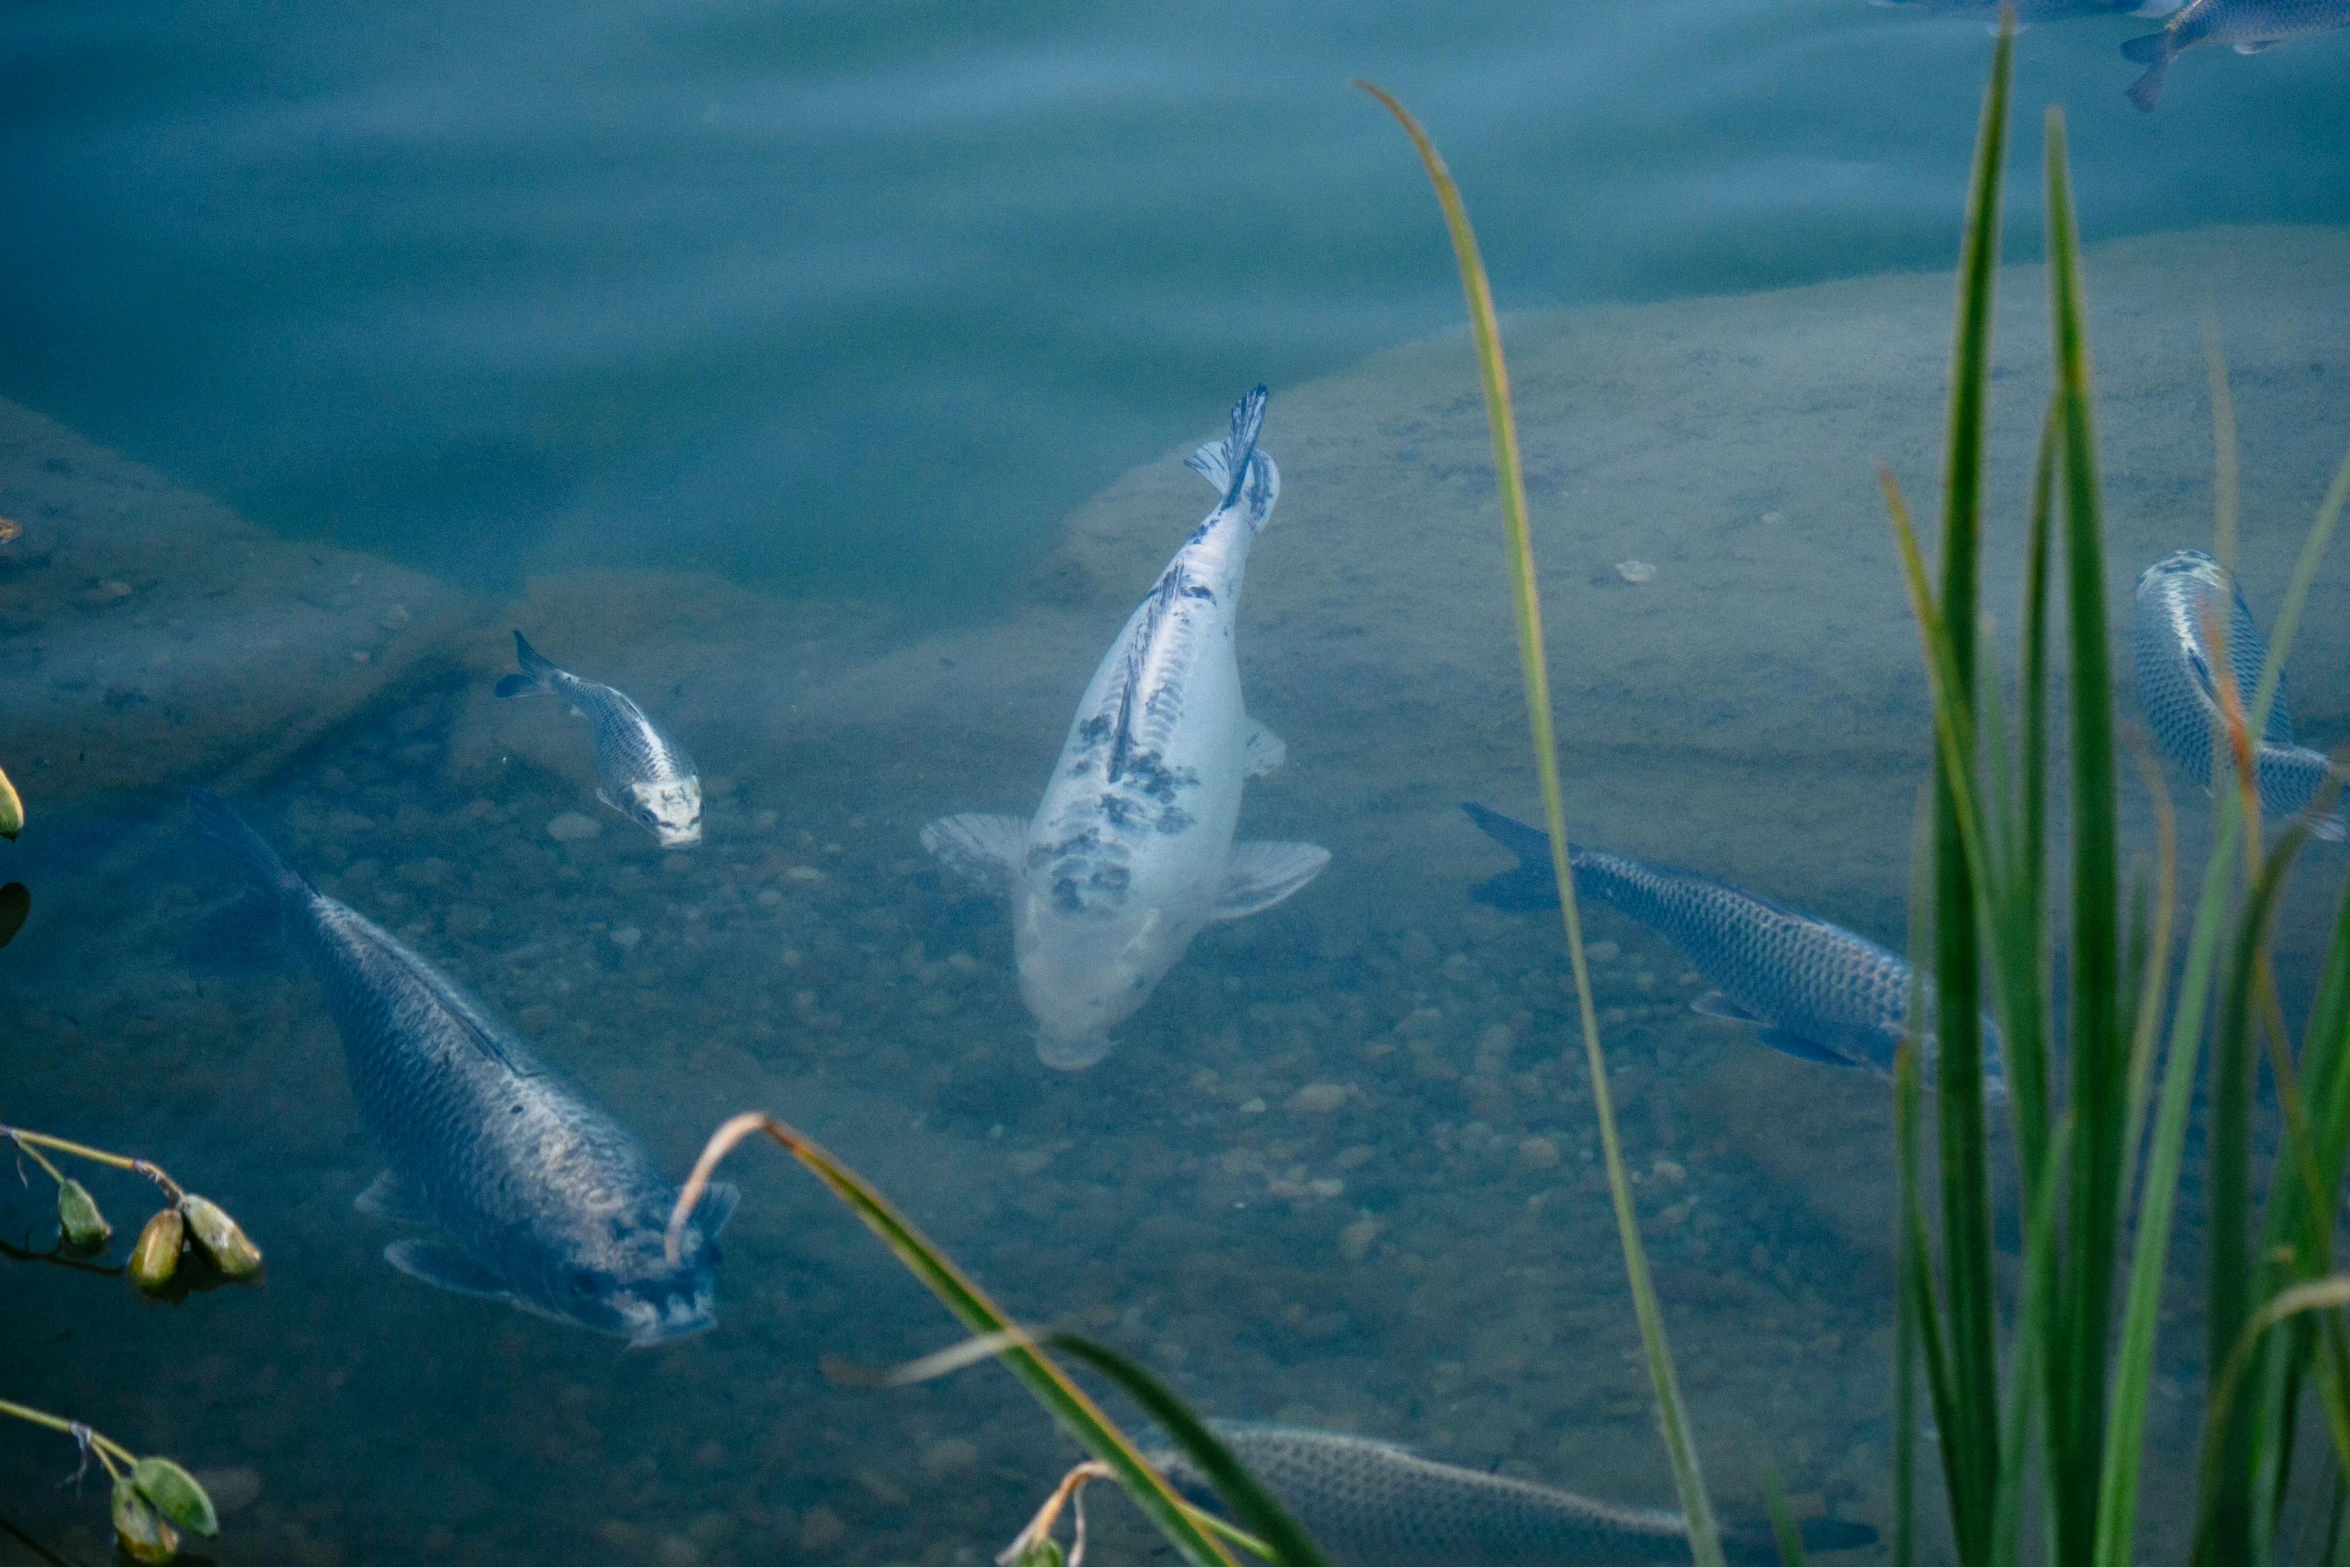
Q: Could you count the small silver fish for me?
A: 1